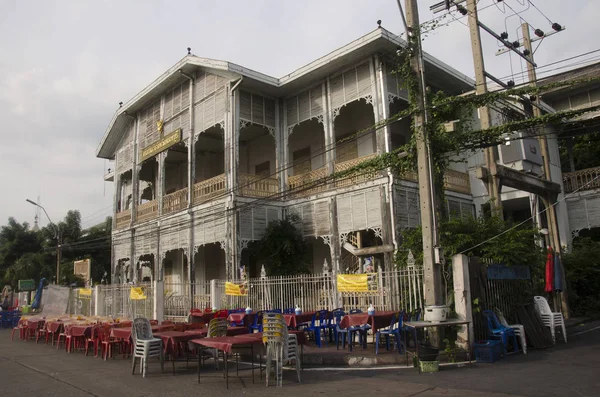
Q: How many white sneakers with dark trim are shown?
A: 0